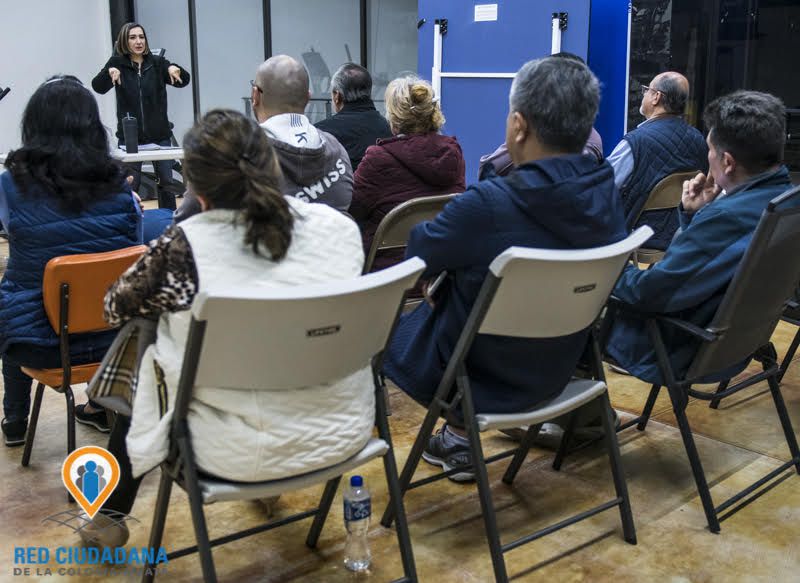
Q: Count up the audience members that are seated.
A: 9